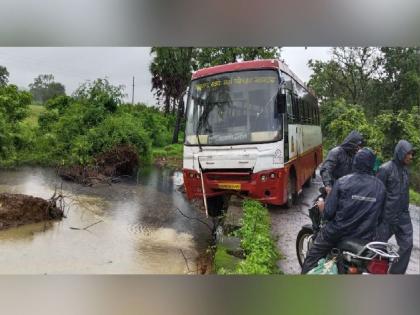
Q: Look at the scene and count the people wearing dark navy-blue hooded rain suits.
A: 3